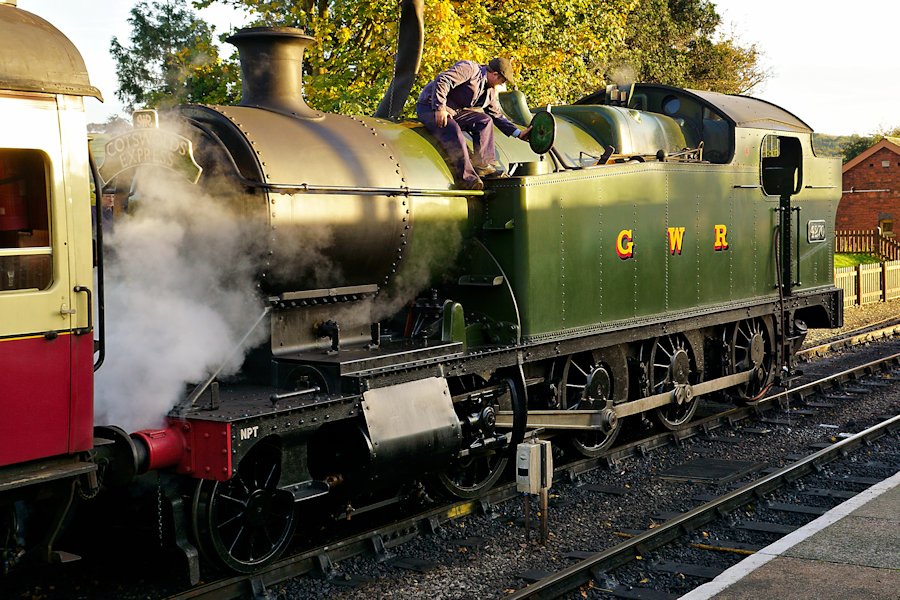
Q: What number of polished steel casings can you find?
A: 1